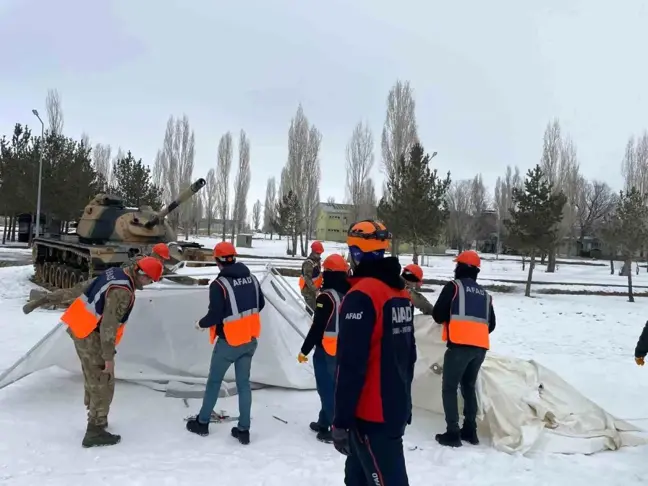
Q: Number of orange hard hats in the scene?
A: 8